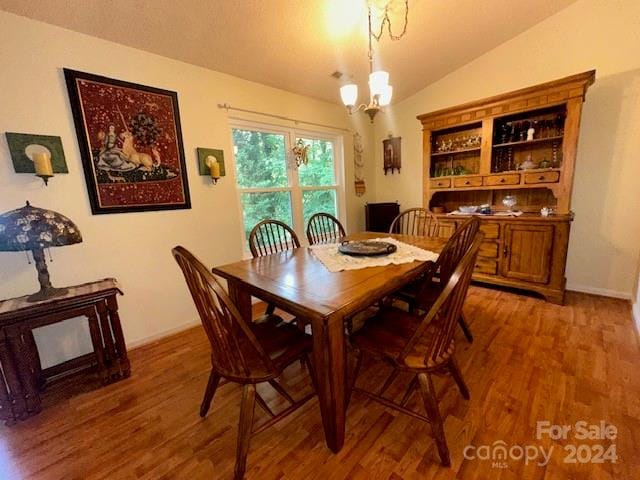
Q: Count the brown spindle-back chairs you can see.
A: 6